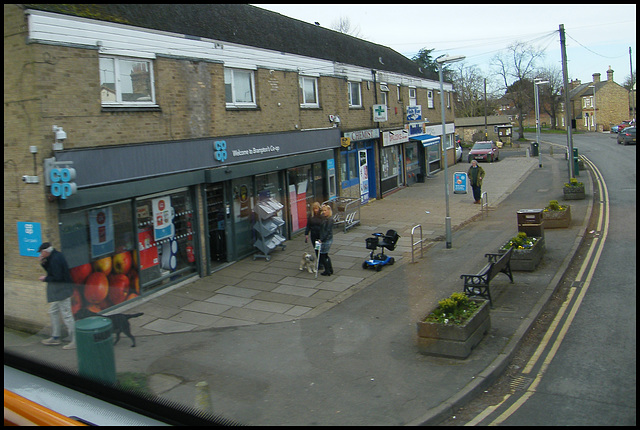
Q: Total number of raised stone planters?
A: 4